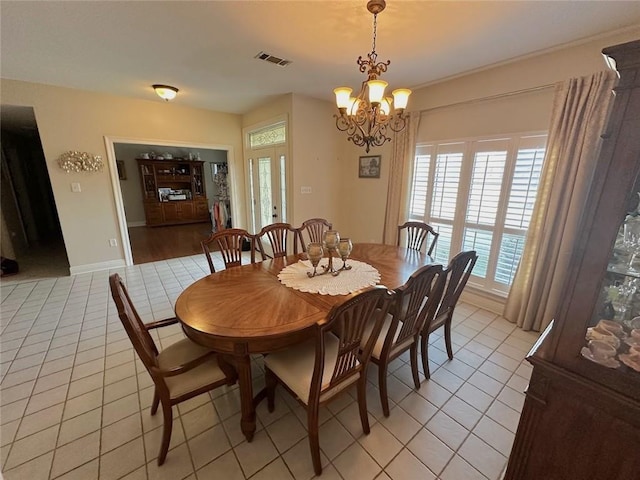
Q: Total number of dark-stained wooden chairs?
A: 8